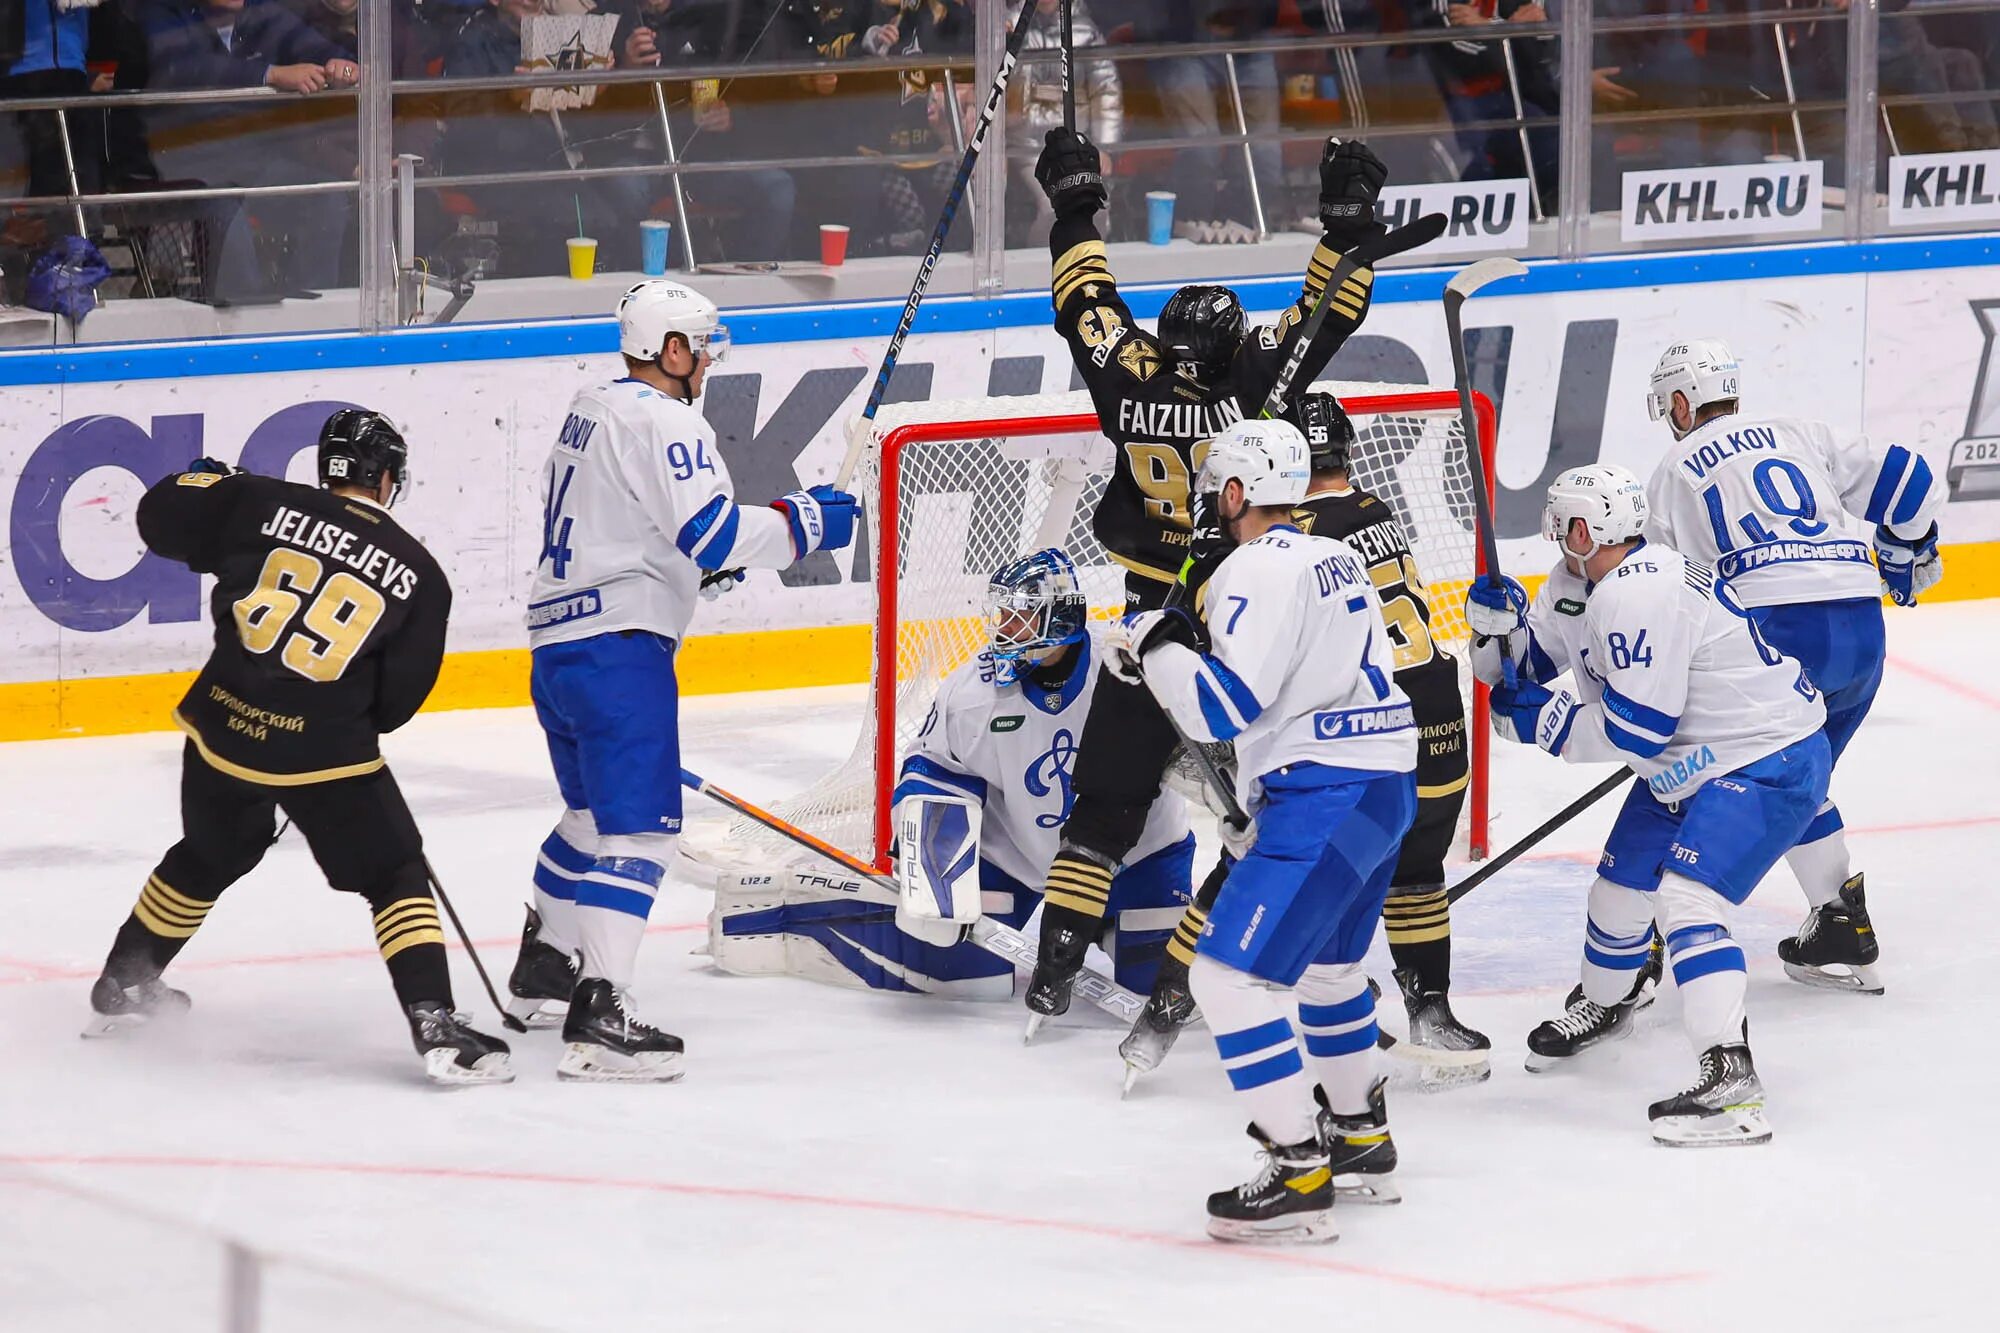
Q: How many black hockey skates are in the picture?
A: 13